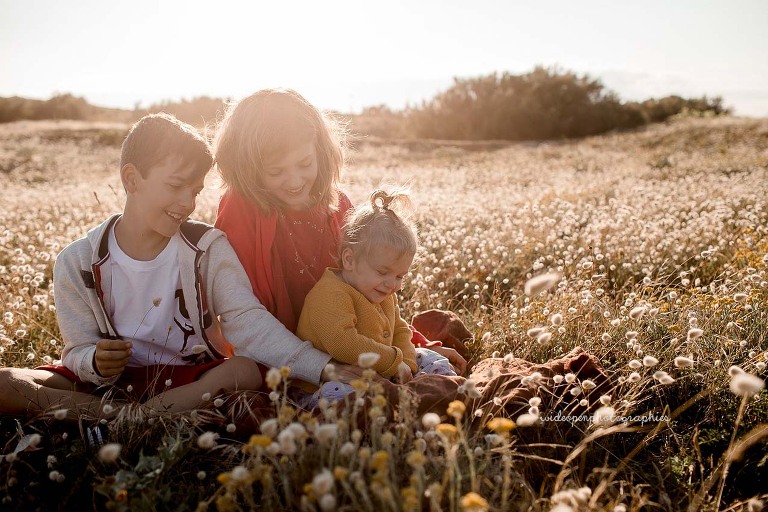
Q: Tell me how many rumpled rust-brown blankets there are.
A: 1